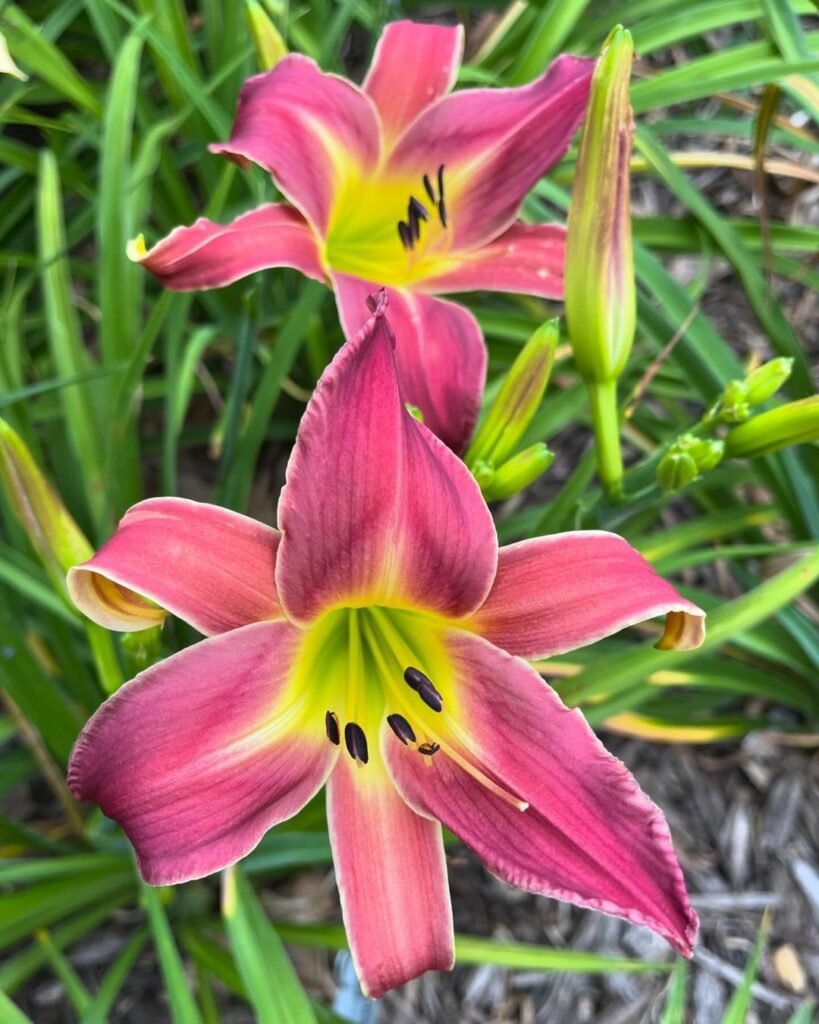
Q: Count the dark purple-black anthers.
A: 12